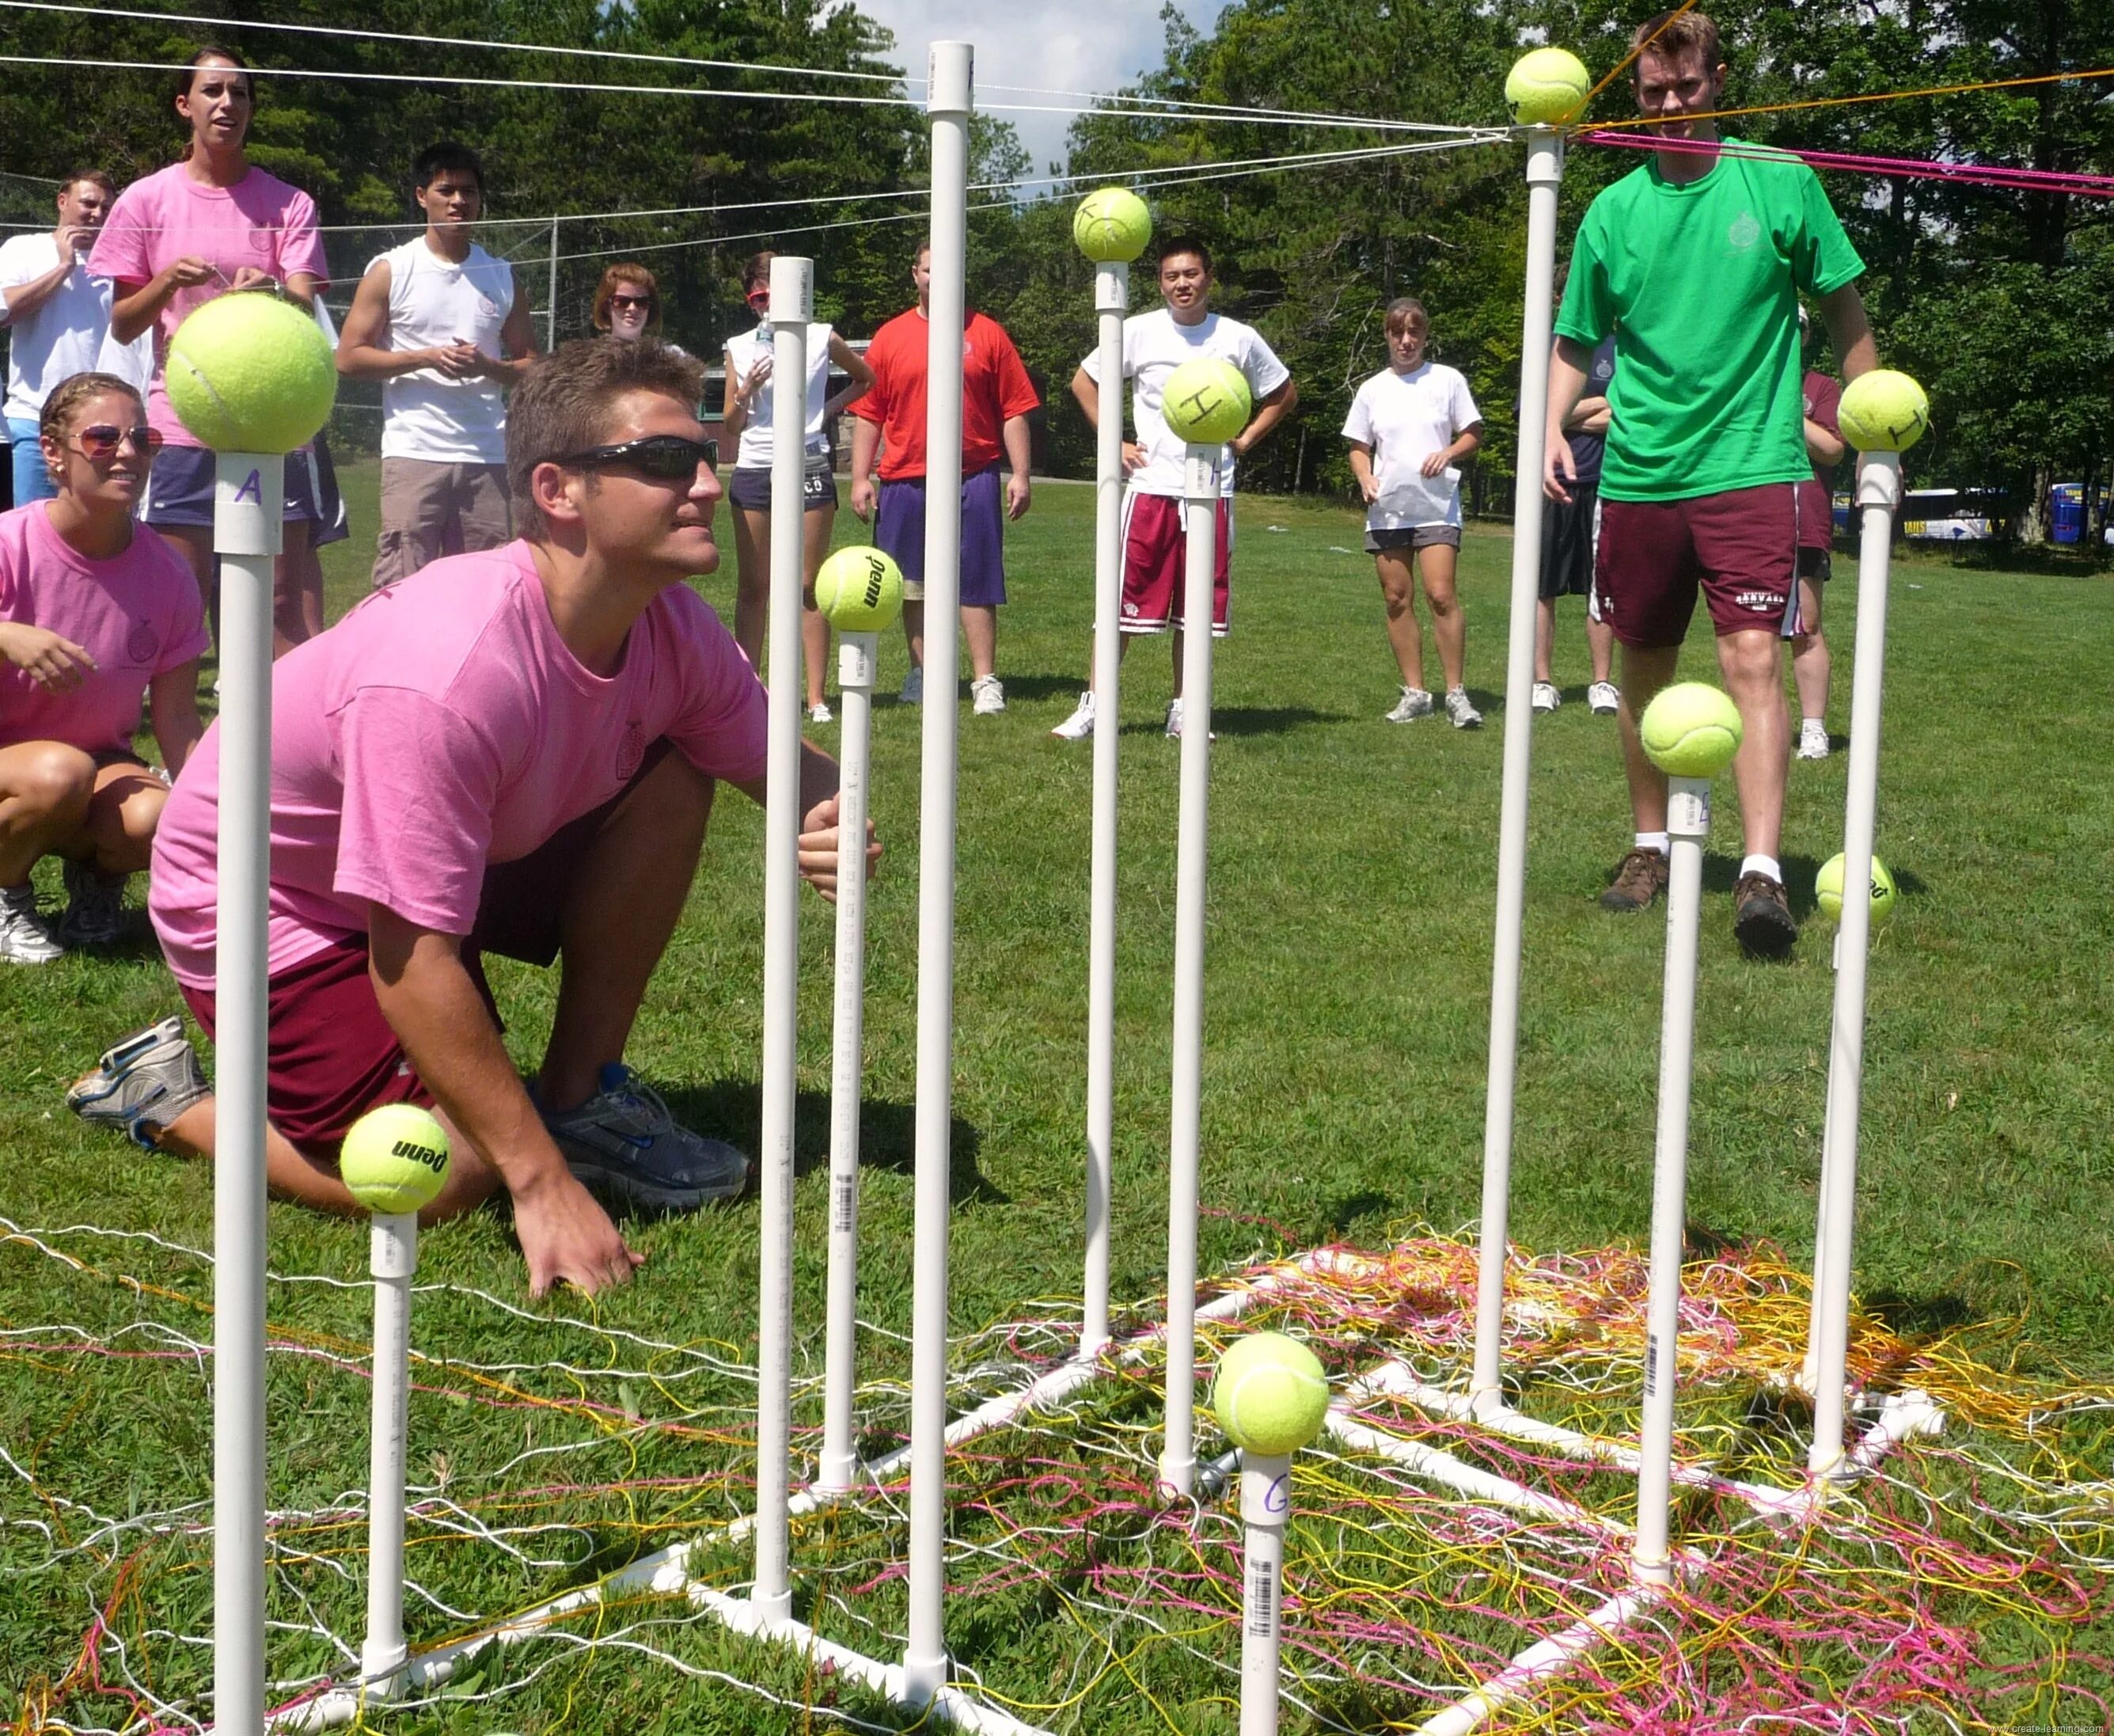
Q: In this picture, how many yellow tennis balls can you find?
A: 10